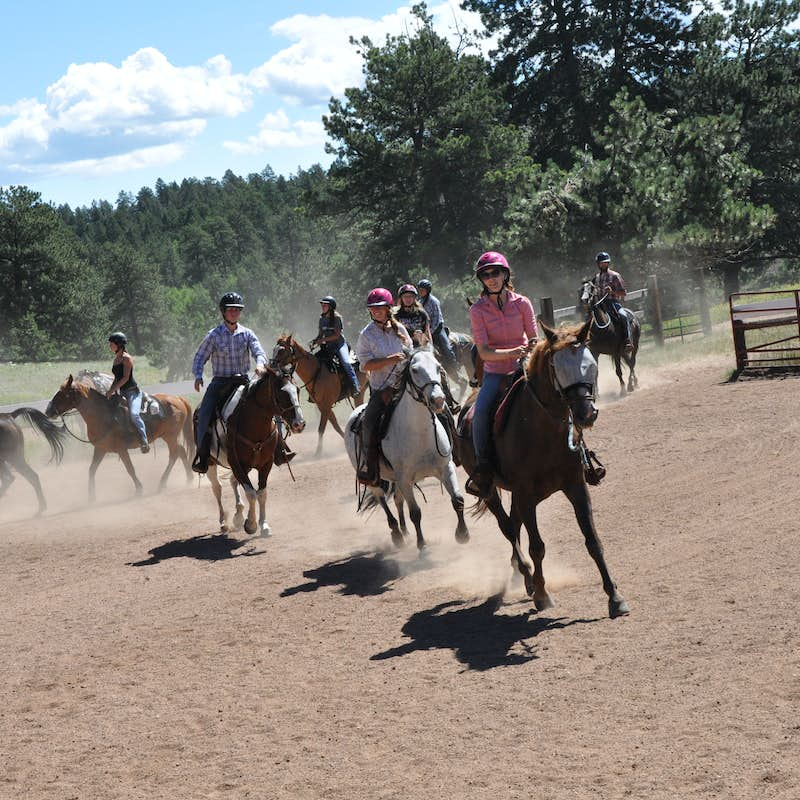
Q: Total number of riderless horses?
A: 0